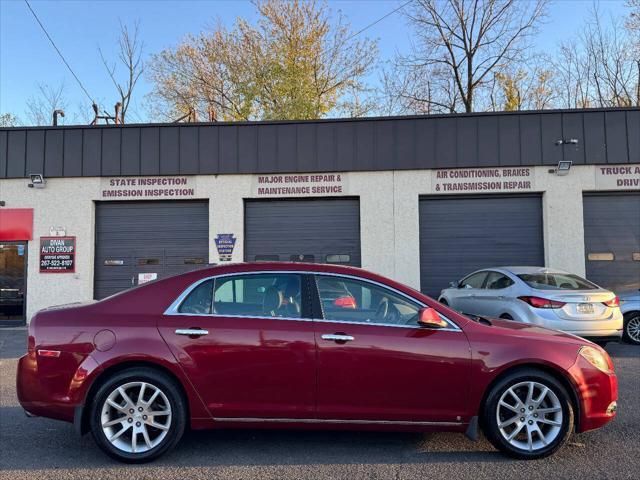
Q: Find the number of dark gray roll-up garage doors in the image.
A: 4